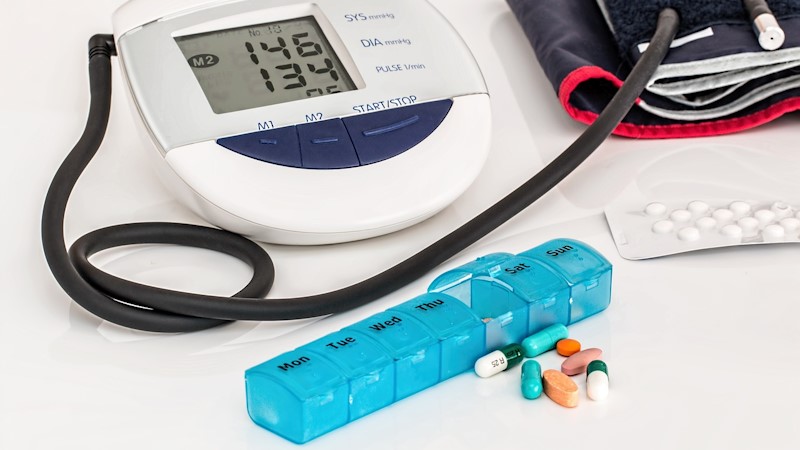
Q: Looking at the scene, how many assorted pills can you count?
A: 7